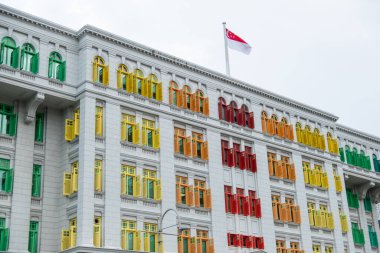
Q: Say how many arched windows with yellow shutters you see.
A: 8